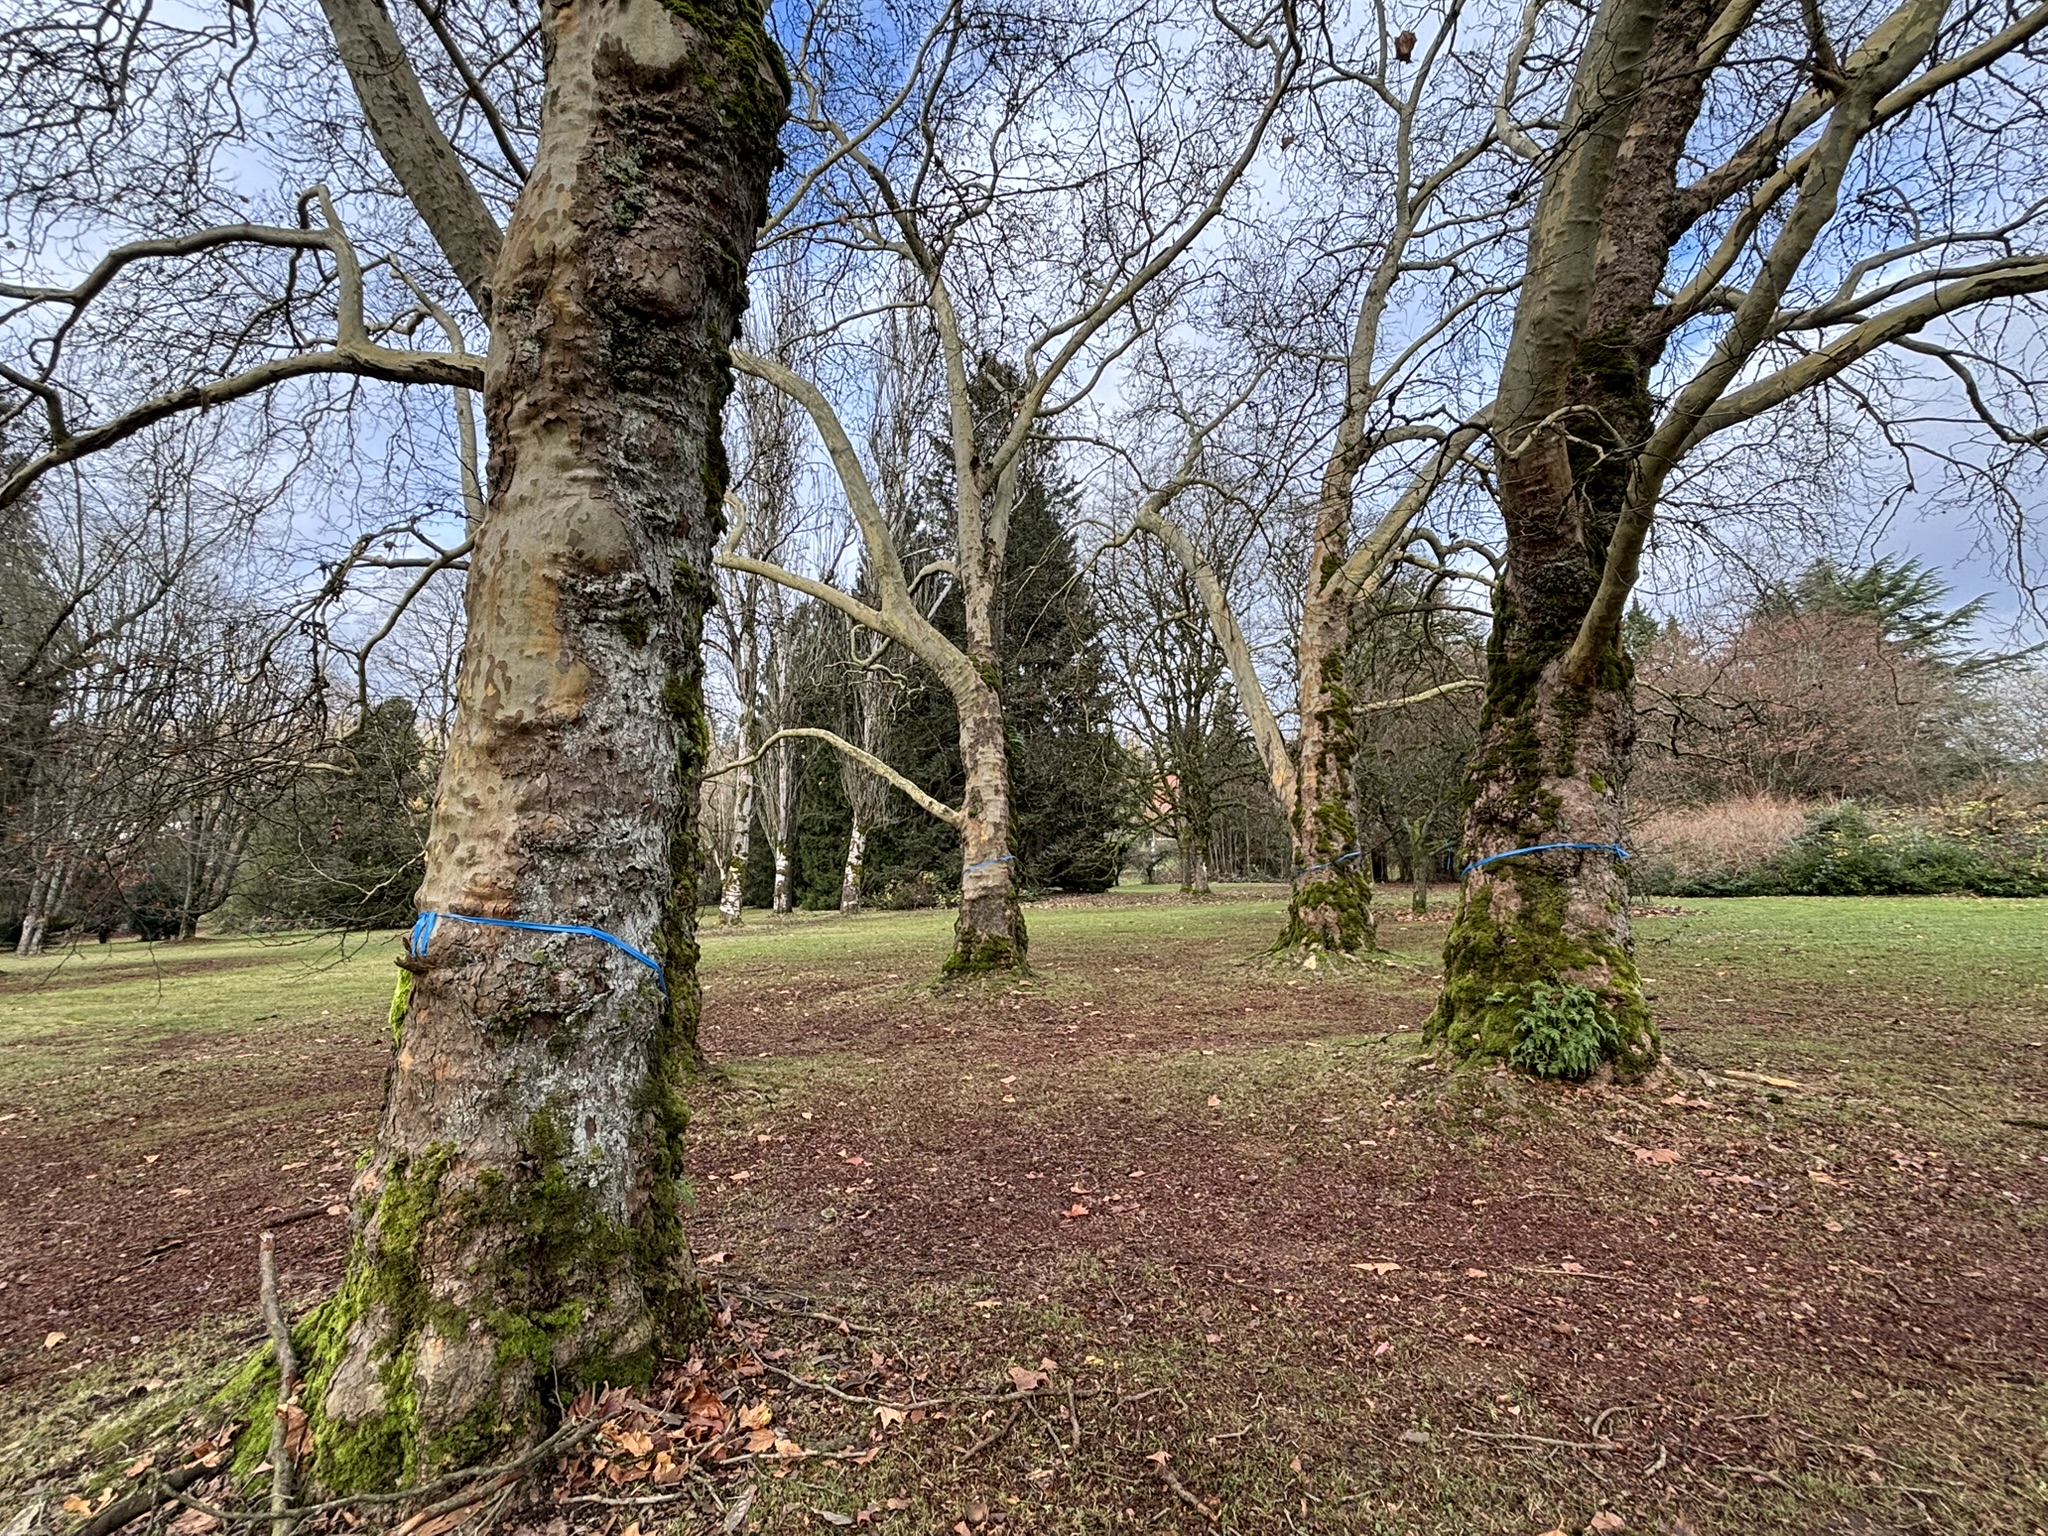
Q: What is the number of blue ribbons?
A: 4